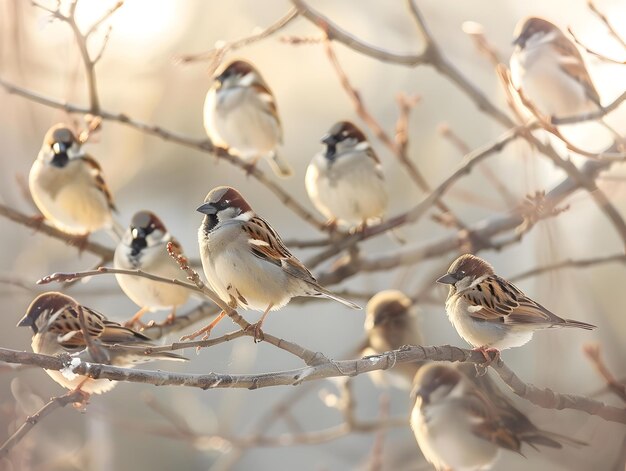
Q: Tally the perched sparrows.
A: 10